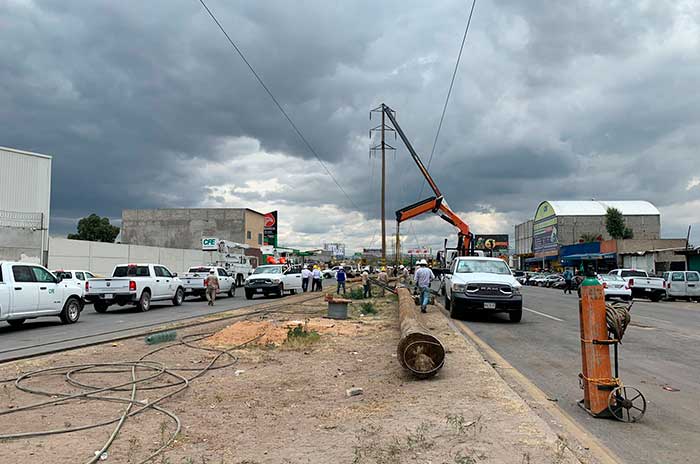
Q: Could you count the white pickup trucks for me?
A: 7